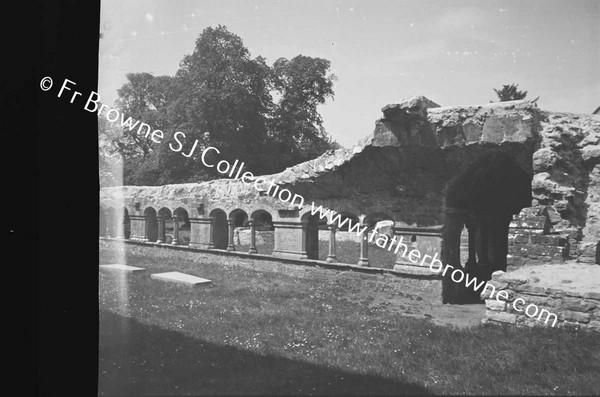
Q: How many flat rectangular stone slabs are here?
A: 2